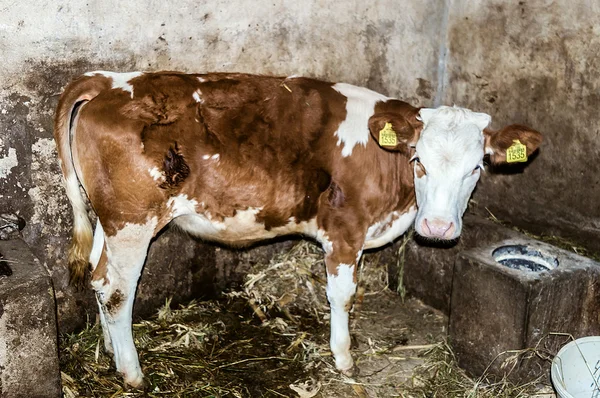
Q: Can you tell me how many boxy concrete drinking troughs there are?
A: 1